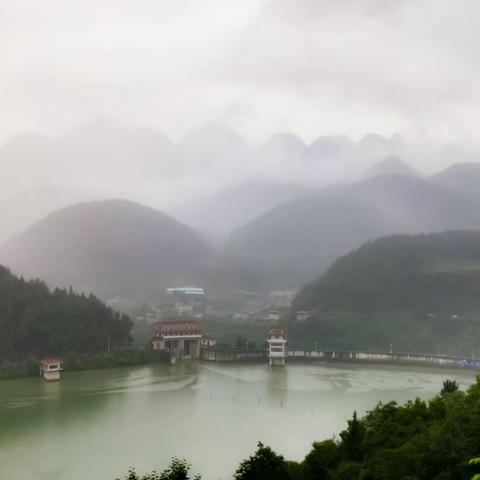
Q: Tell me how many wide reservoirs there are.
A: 1